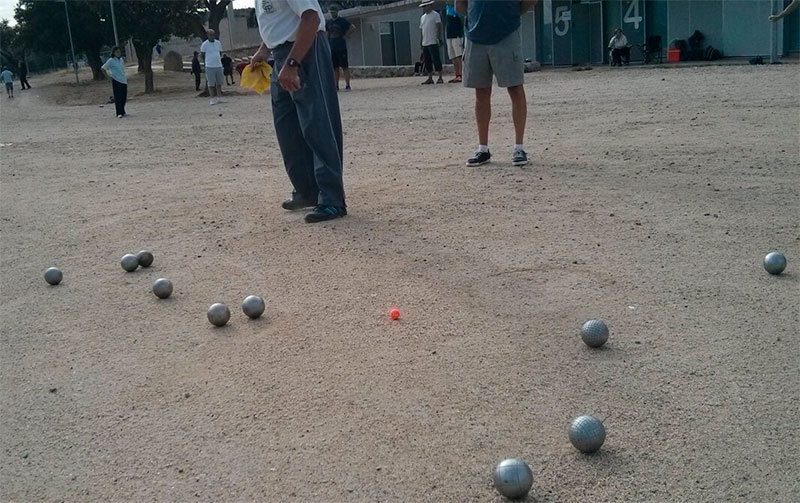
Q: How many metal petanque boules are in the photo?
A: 10